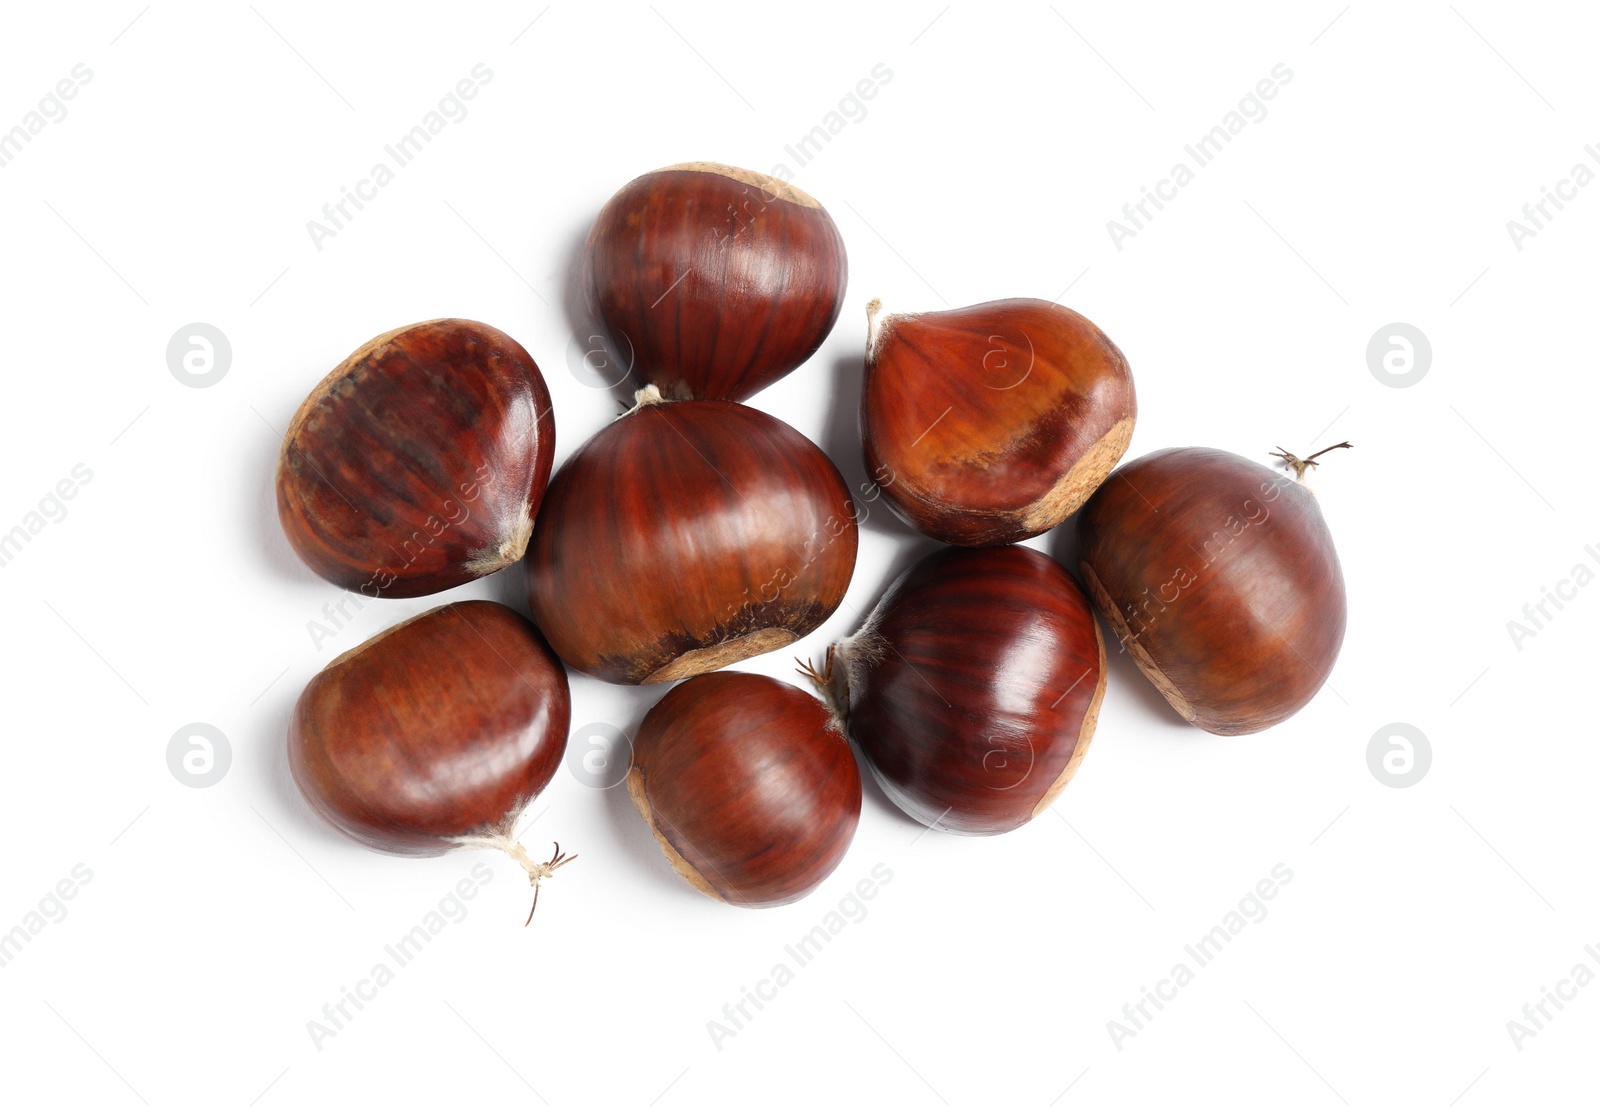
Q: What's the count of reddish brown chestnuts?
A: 8